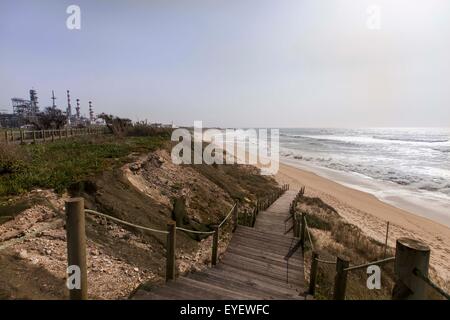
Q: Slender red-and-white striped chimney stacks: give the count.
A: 3